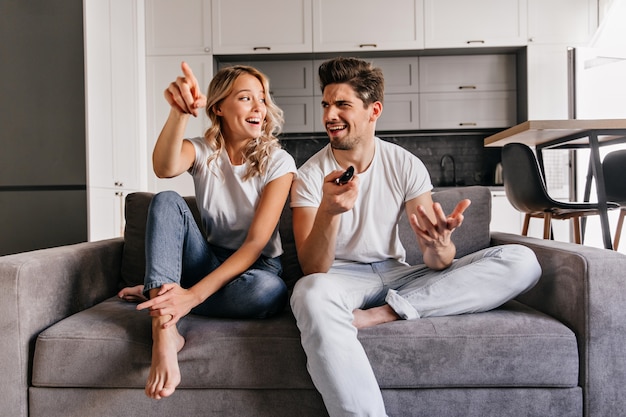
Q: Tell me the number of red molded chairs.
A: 0